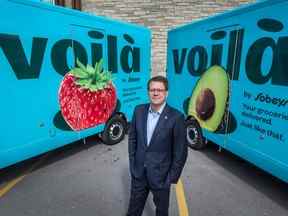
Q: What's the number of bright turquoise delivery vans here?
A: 2